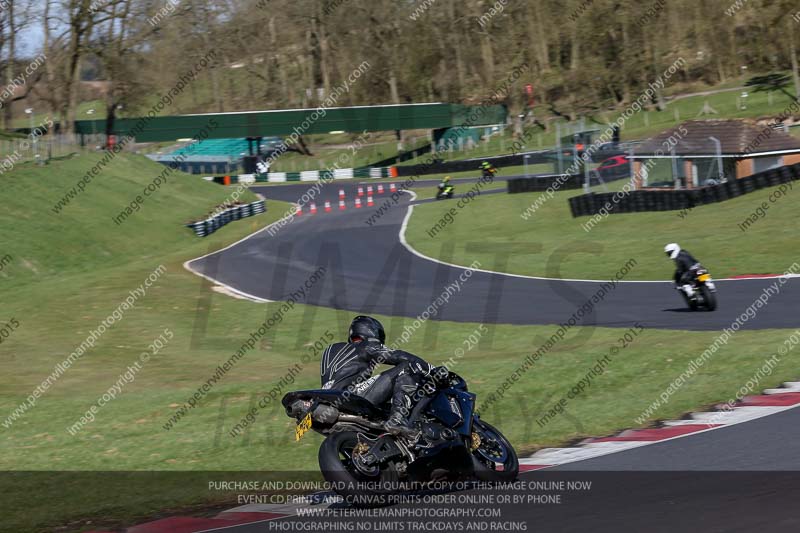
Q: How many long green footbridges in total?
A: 1